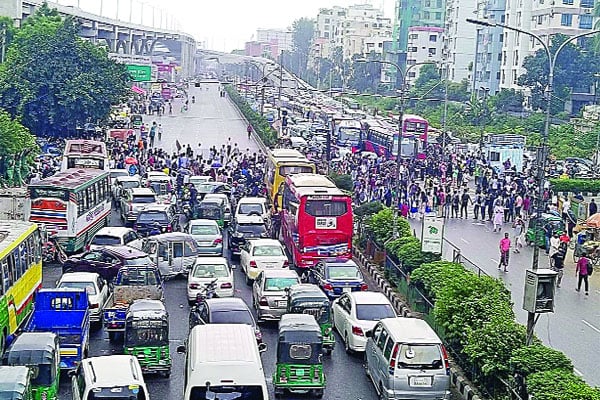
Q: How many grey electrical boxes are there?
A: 1